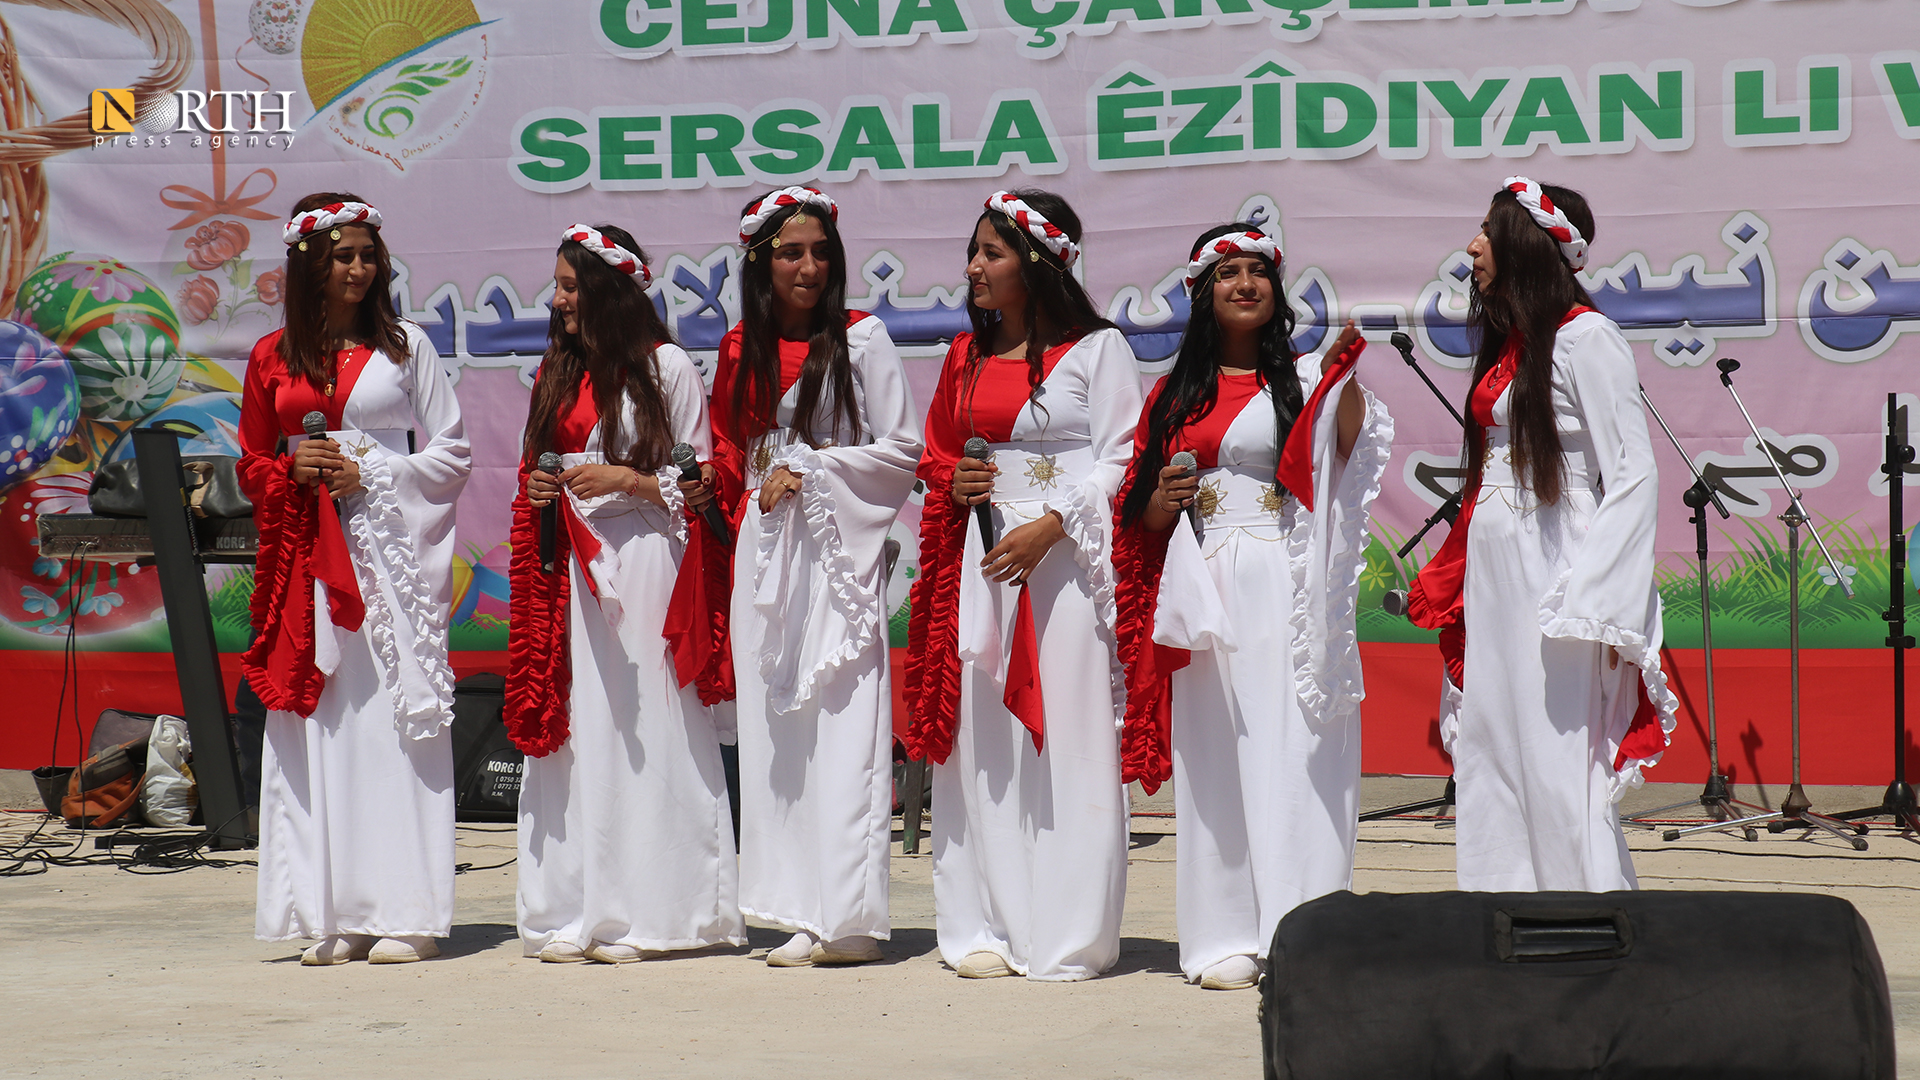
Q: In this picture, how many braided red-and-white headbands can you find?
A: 6